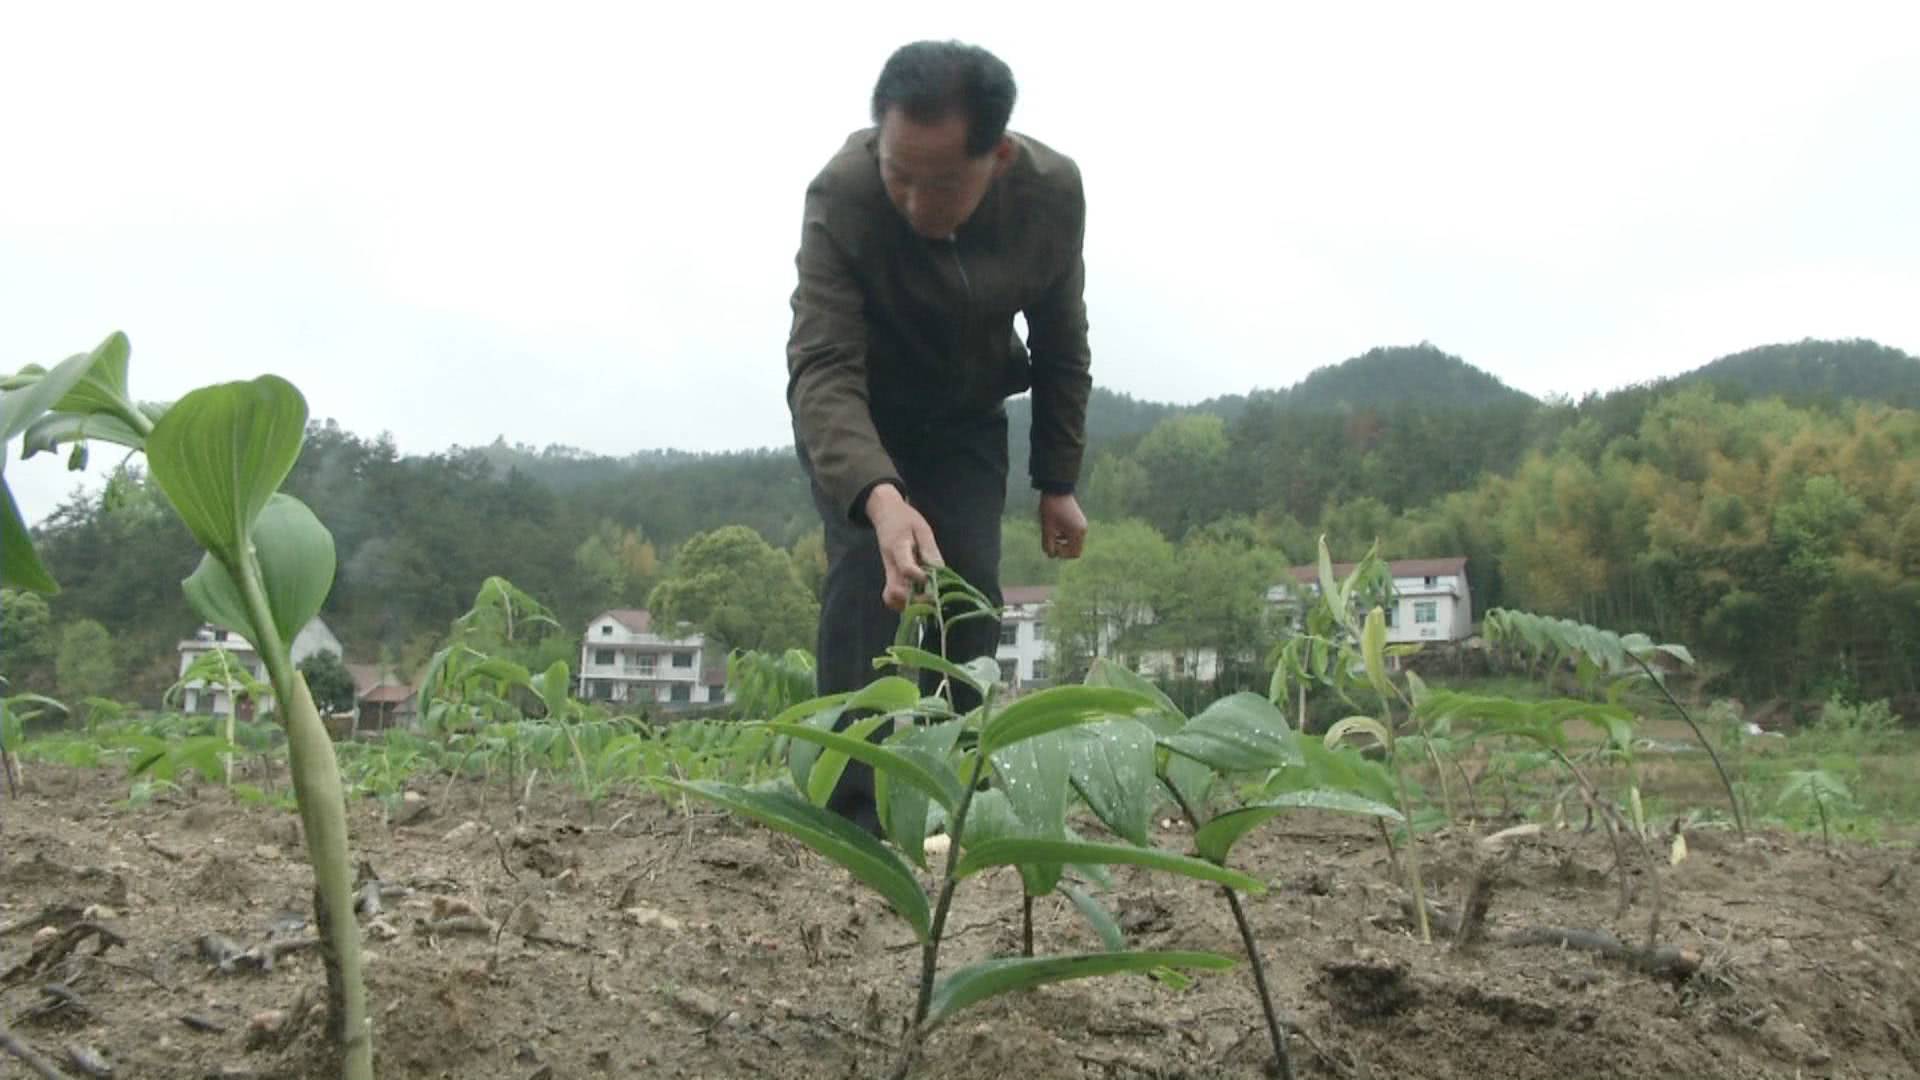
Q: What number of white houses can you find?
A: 4